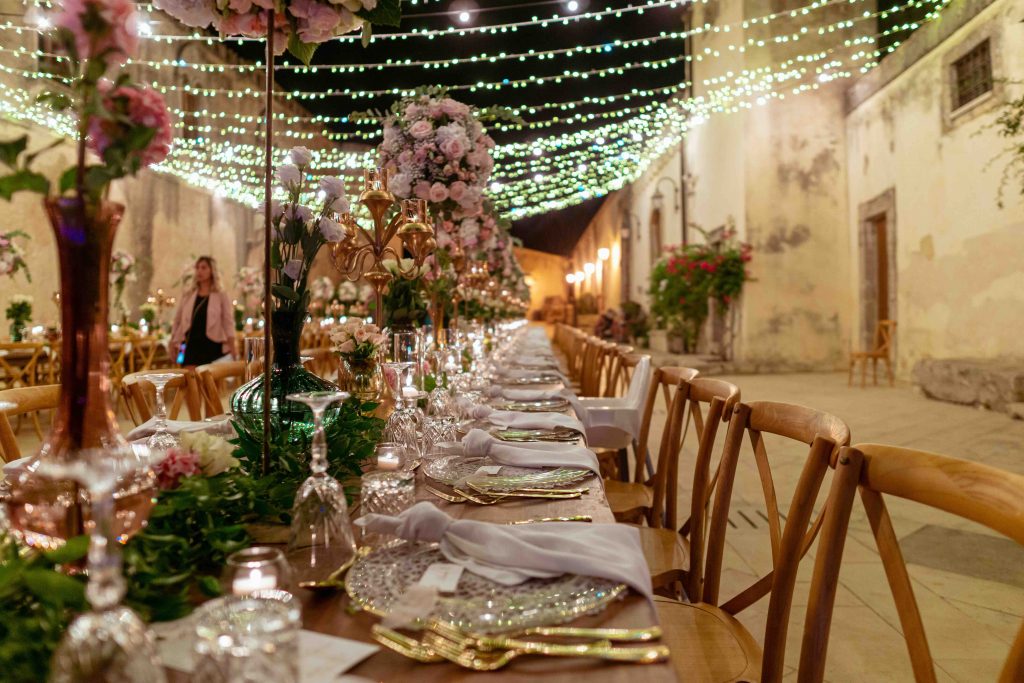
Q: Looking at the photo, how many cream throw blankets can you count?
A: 0